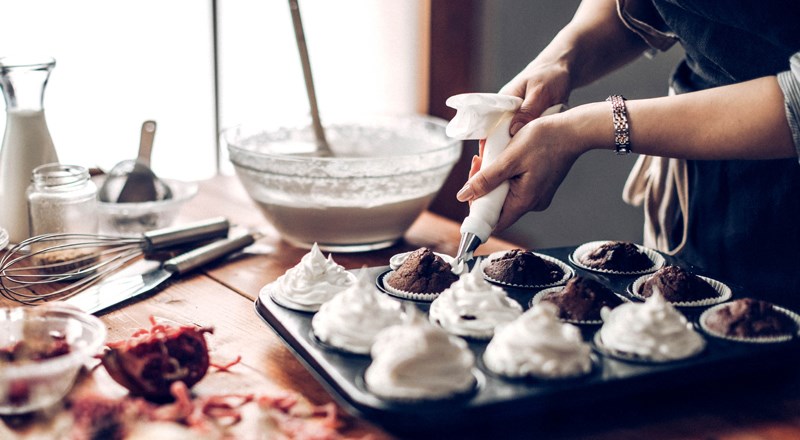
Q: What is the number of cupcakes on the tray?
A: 12